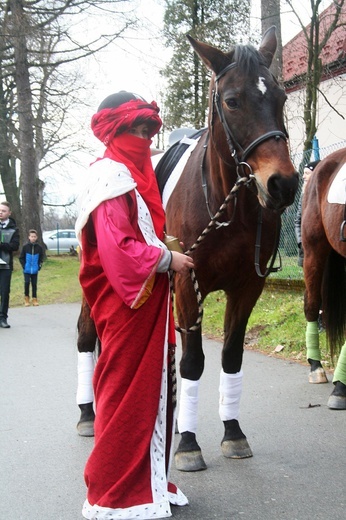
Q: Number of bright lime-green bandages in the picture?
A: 2